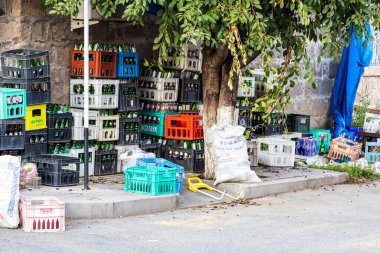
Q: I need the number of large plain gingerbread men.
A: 0